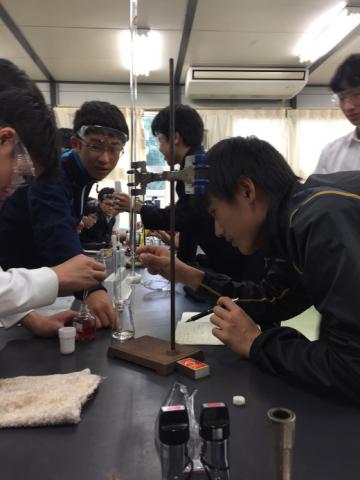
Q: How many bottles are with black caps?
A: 2